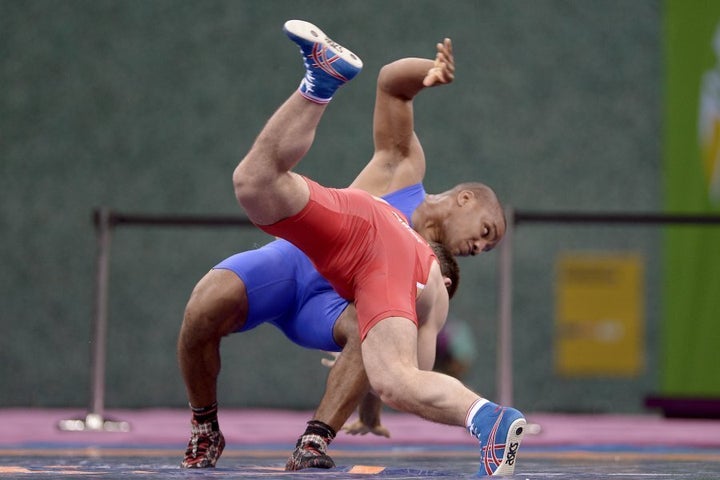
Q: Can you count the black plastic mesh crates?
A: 0